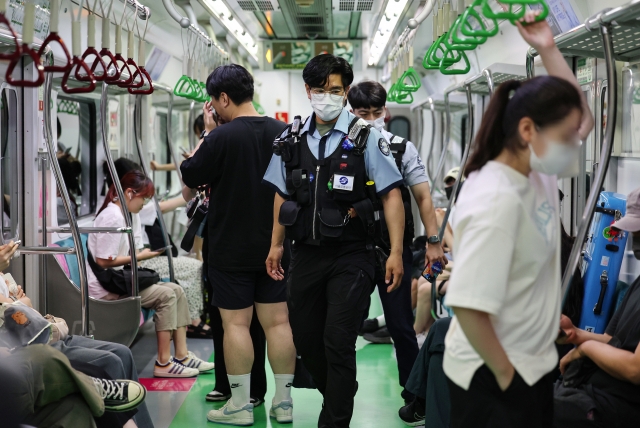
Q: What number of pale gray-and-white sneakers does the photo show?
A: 2